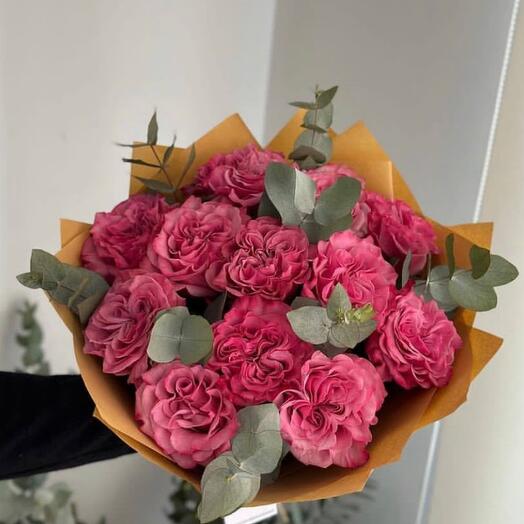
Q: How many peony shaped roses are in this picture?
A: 12